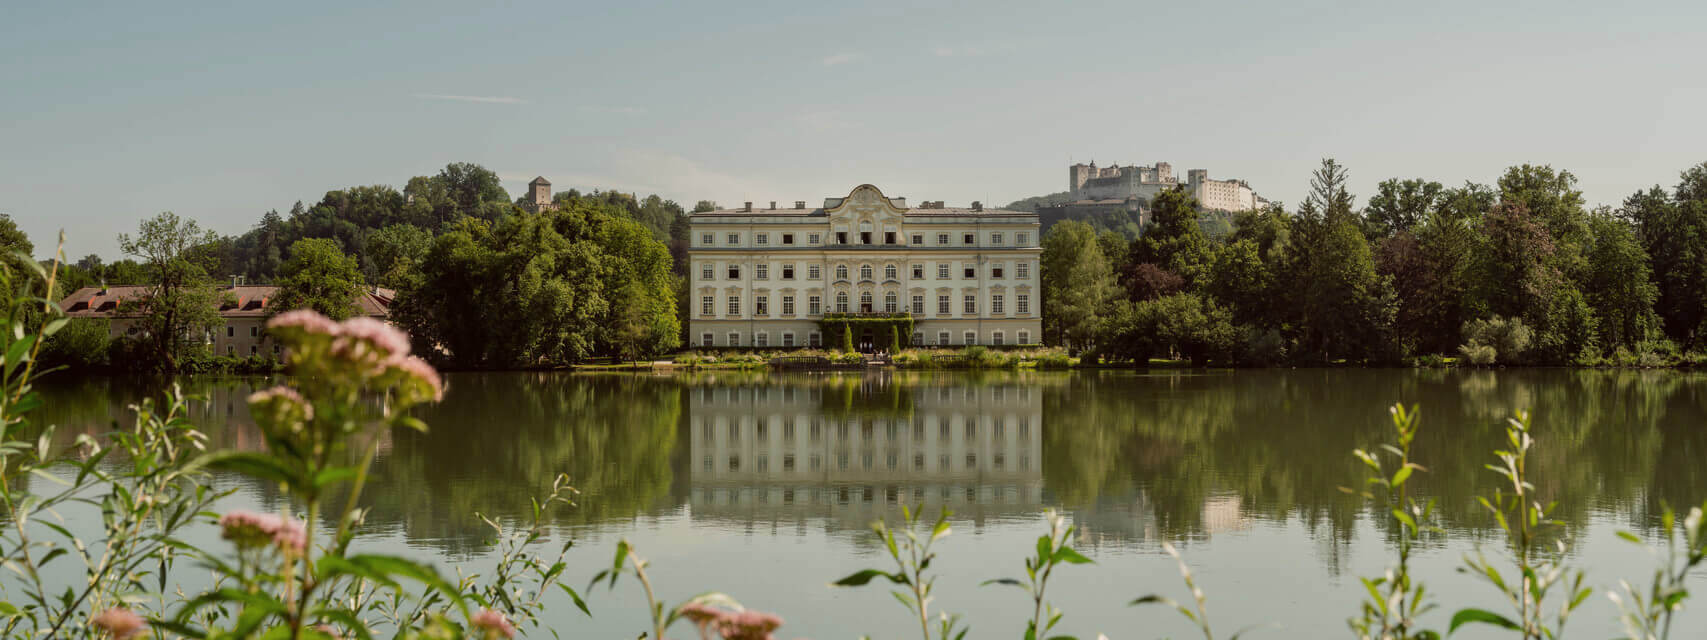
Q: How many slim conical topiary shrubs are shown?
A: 2